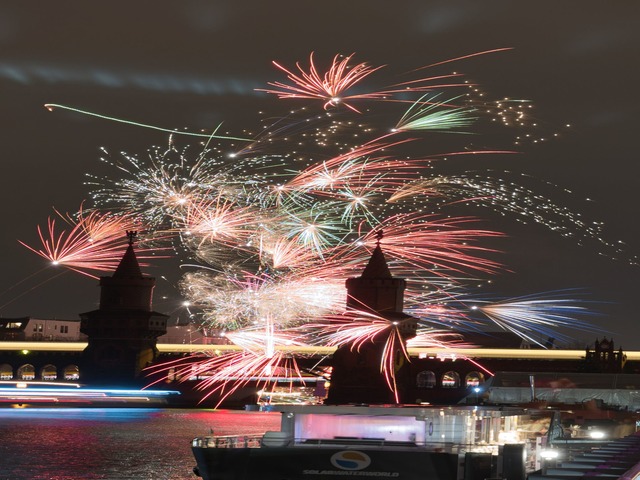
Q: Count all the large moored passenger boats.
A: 1